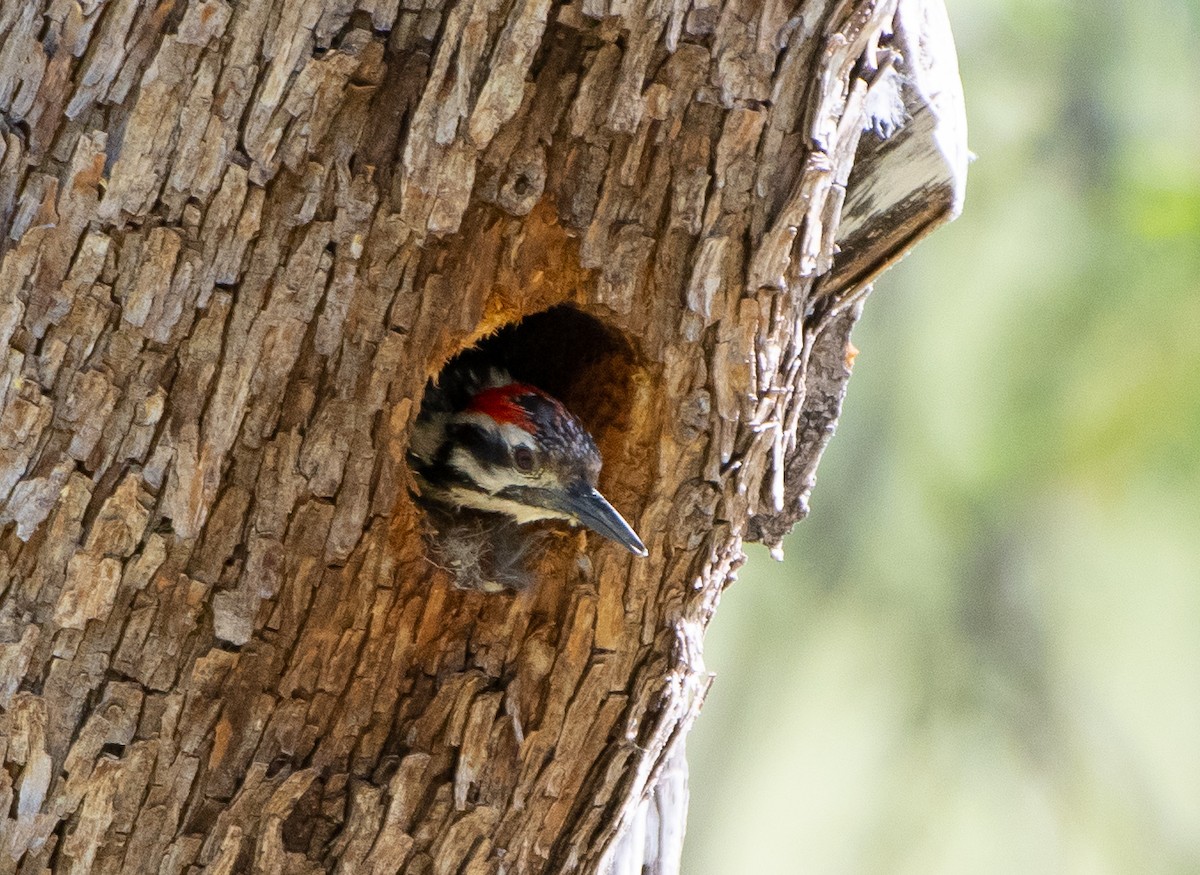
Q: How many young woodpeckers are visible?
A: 1